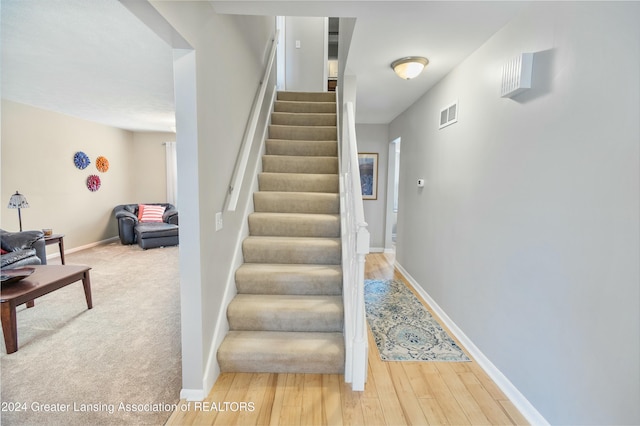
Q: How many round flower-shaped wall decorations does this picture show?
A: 3